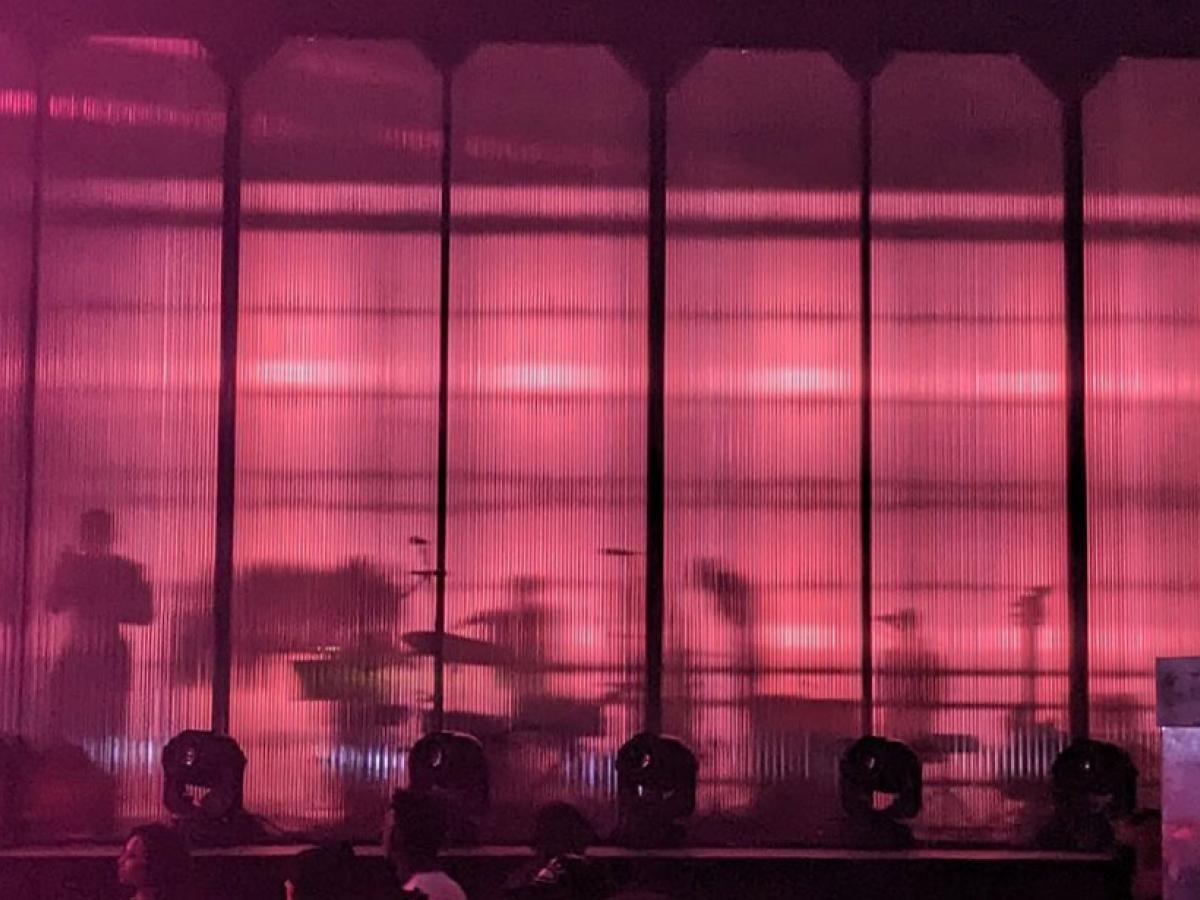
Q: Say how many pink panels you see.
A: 7